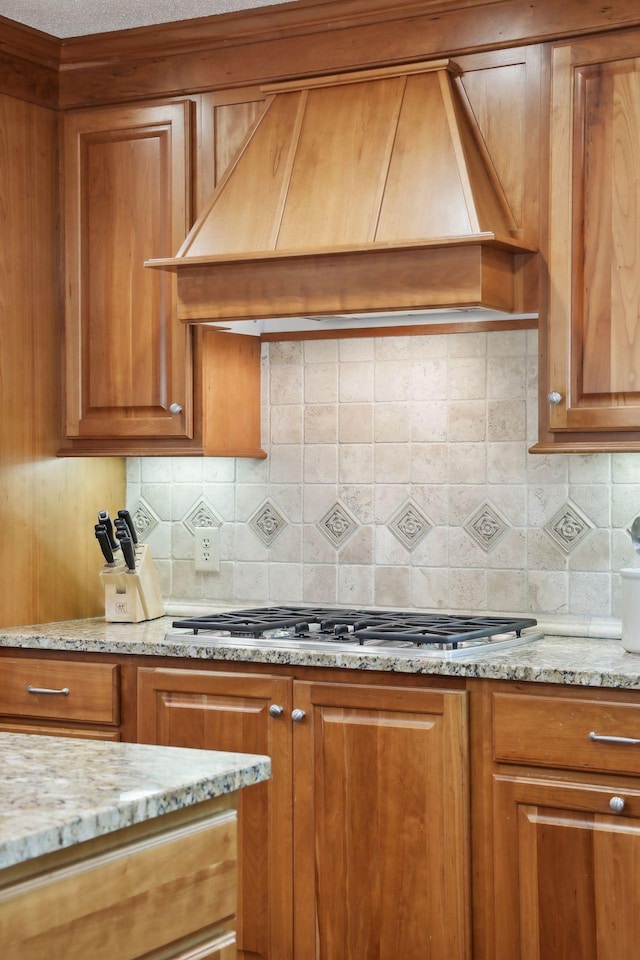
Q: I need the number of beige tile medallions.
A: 7